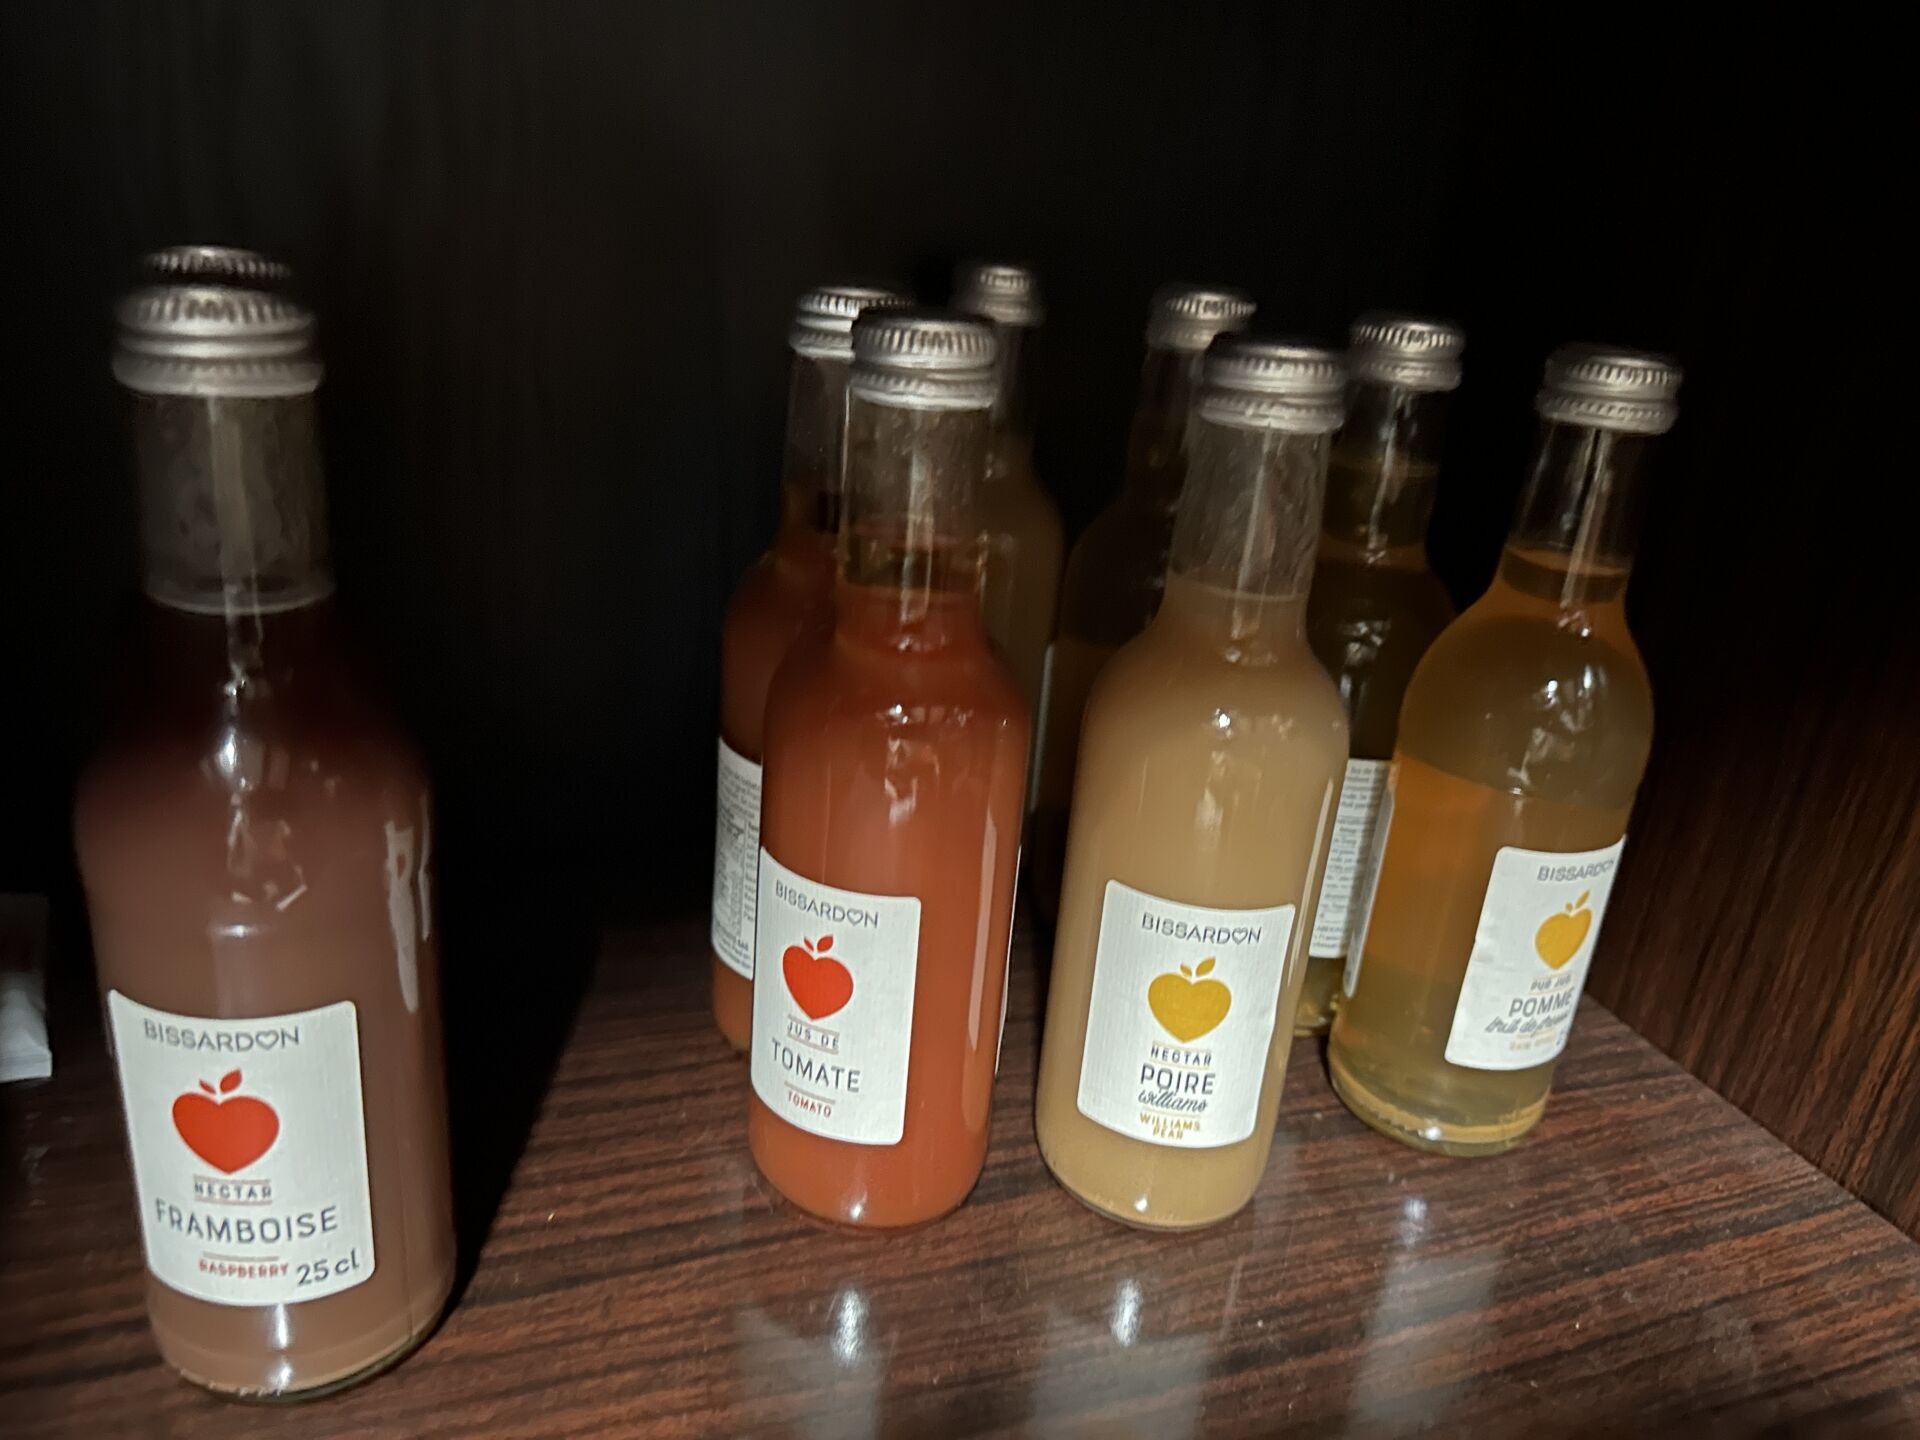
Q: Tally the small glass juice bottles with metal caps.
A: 9